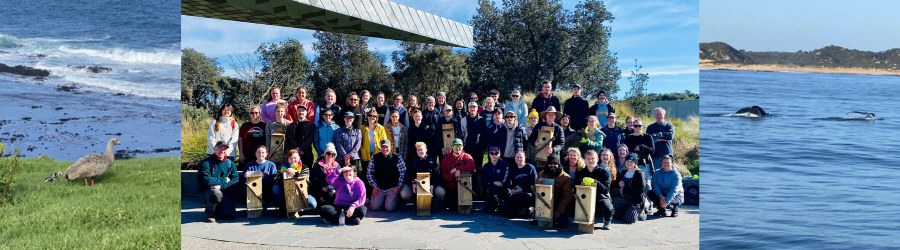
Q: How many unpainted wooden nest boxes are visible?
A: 9